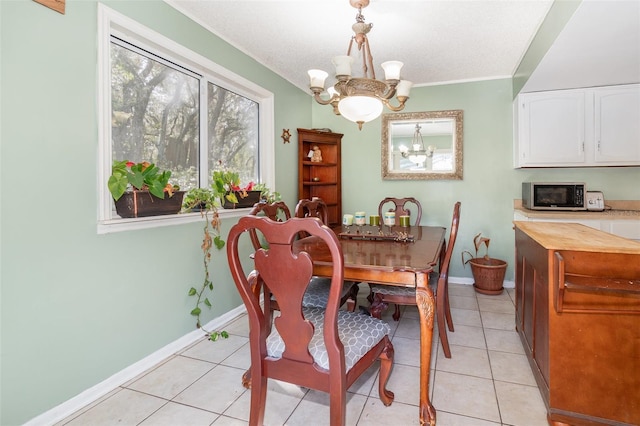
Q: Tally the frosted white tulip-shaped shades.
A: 5